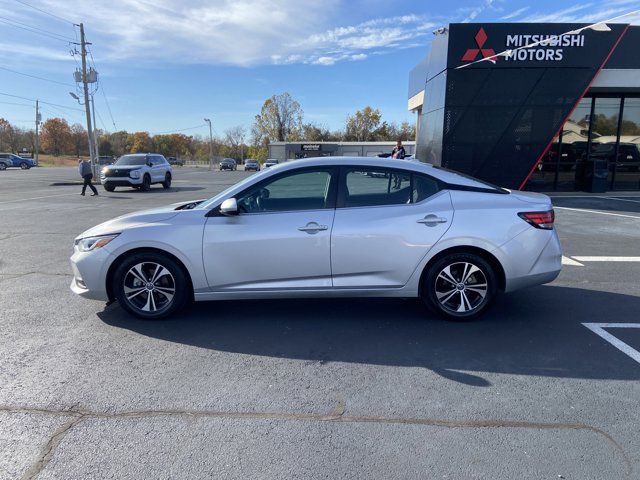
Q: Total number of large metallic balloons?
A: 0